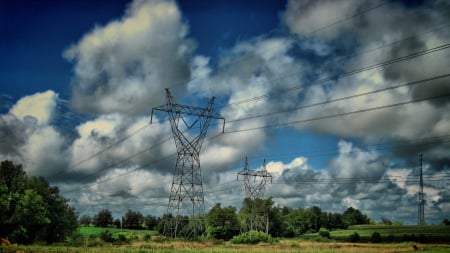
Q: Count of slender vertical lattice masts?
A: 1